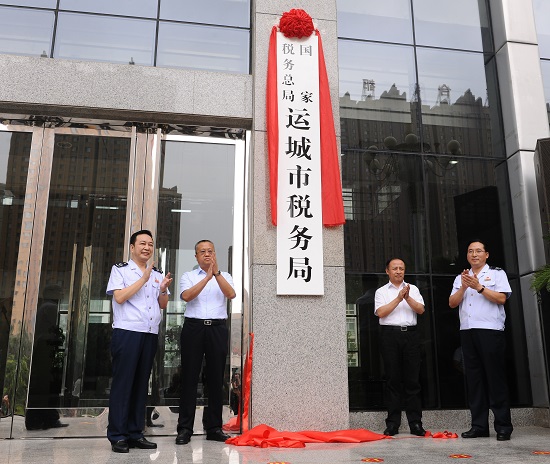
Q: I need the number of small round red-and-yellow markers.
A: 4